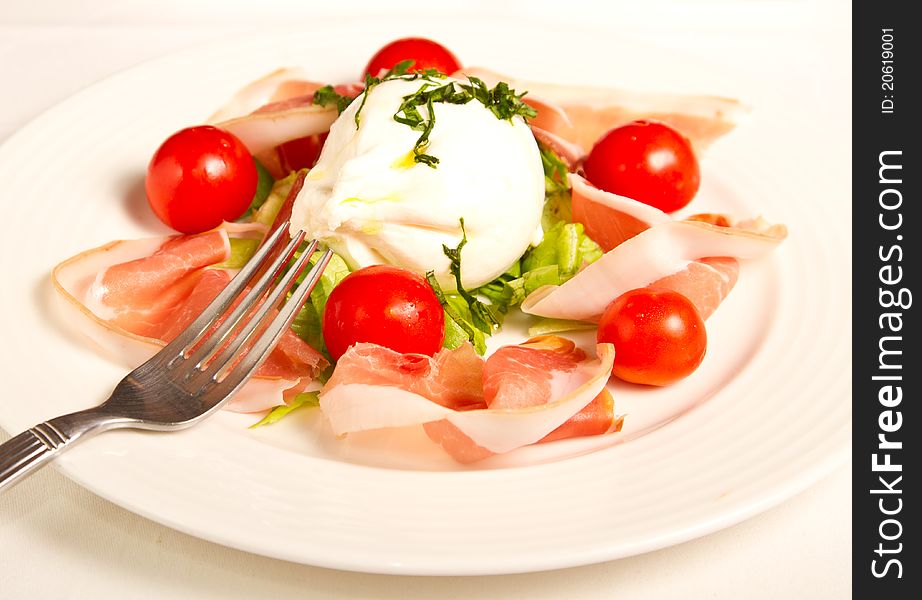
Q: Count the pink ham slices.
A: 5